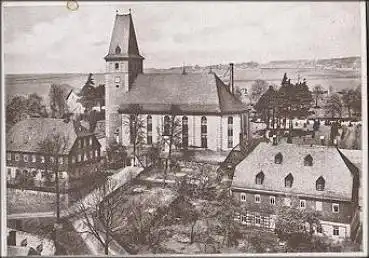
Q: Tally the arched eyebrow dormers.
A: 5